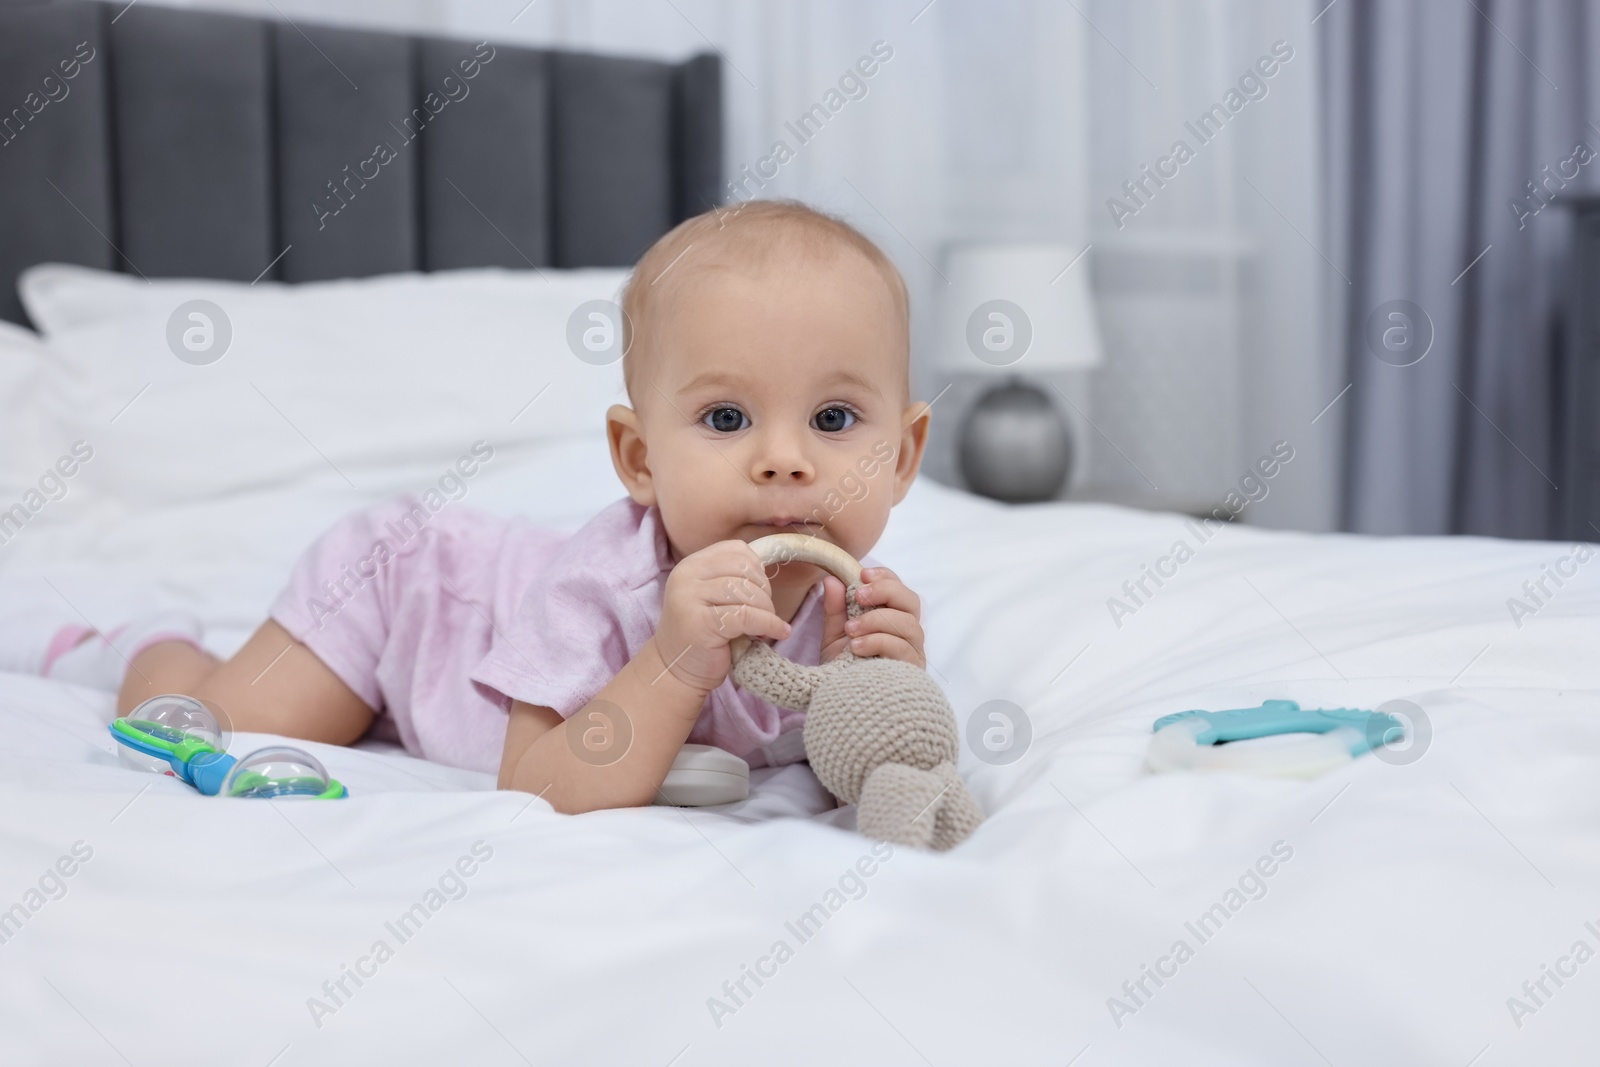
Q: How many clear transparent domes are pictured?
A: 2